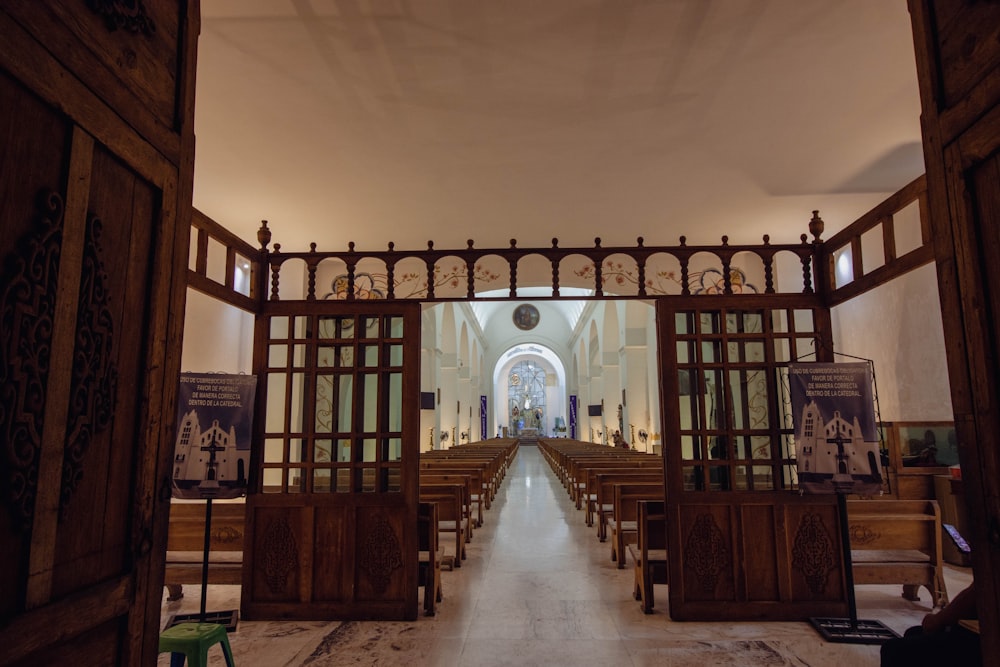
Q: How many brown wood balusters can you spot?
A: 14